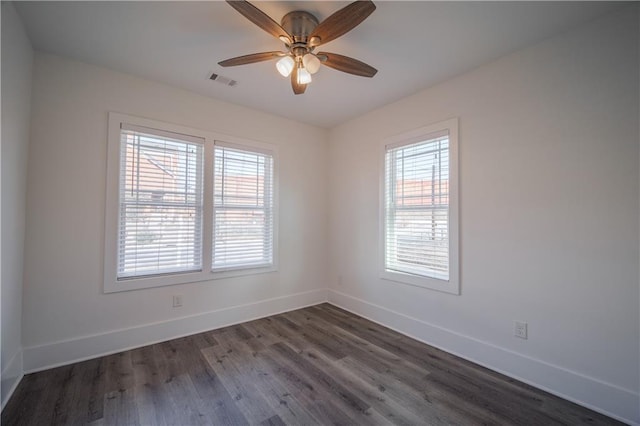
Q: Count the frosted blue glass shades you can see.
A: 0